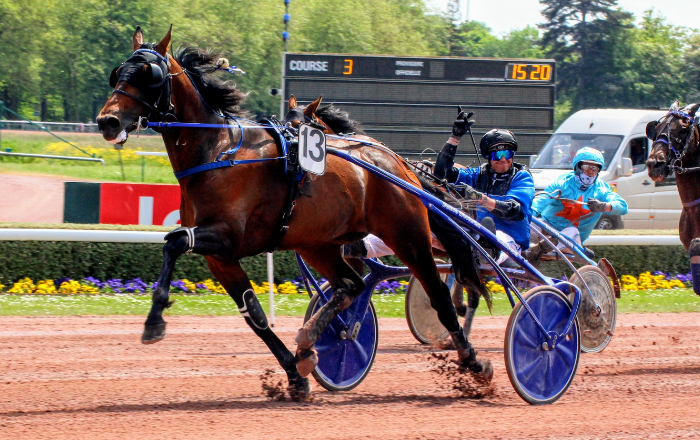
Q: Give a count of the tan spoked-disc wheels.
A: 2